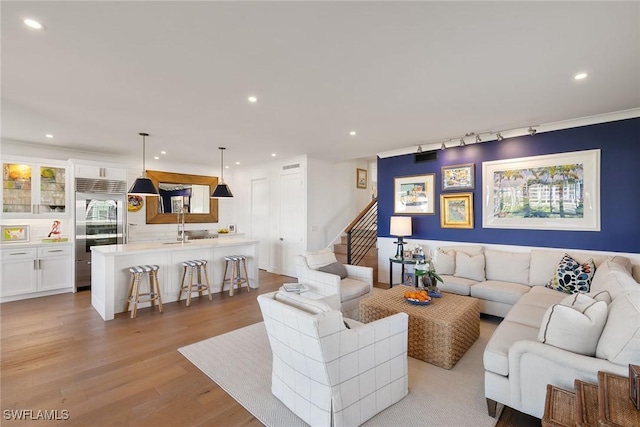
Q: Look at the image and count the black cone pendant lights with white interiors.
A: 2